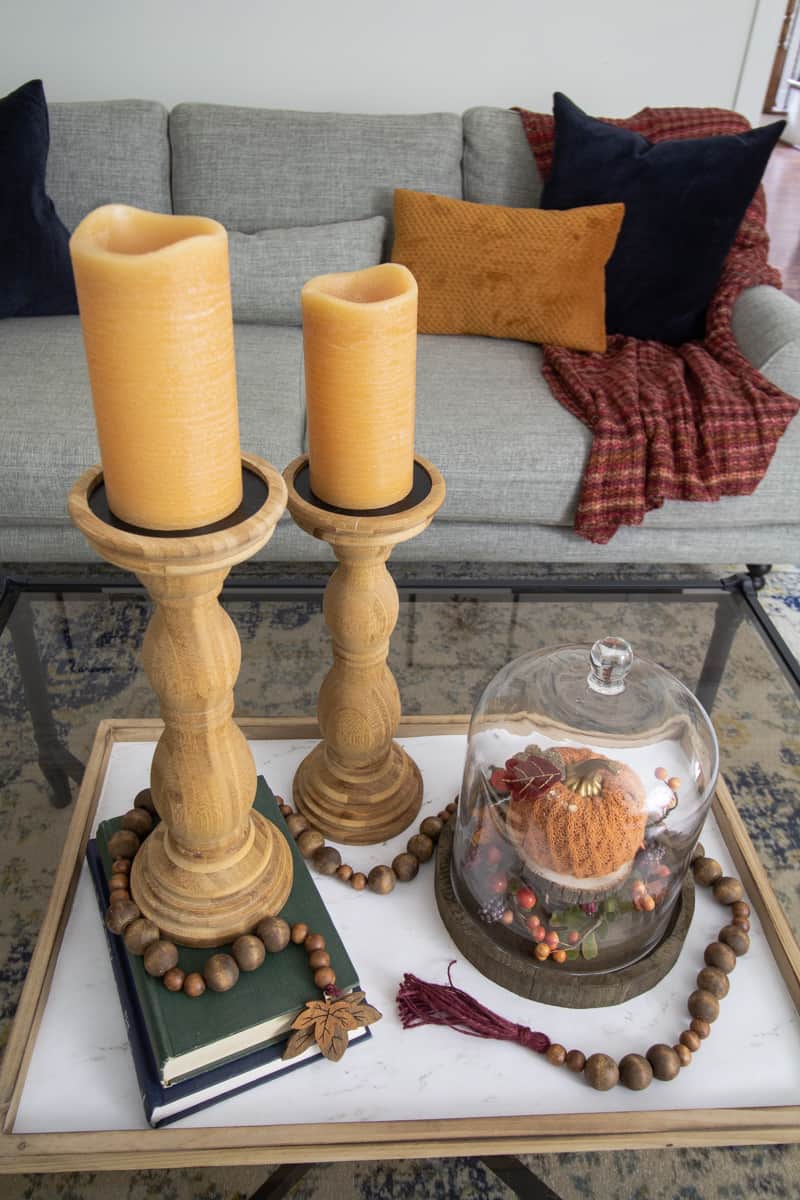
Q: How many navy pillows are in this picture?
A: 2